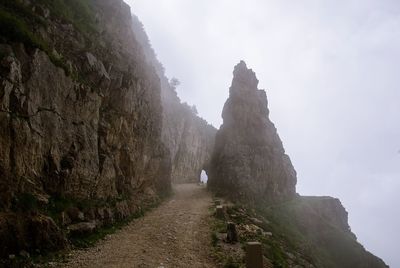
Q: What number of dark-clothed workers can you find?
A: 0